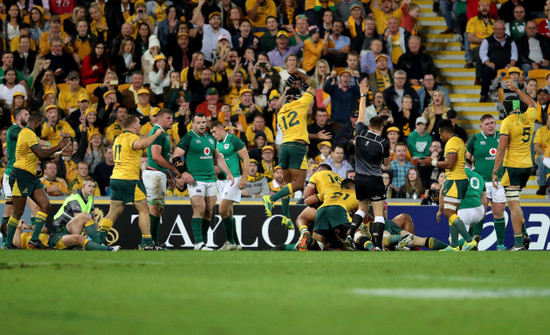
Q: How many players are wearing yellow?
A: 8